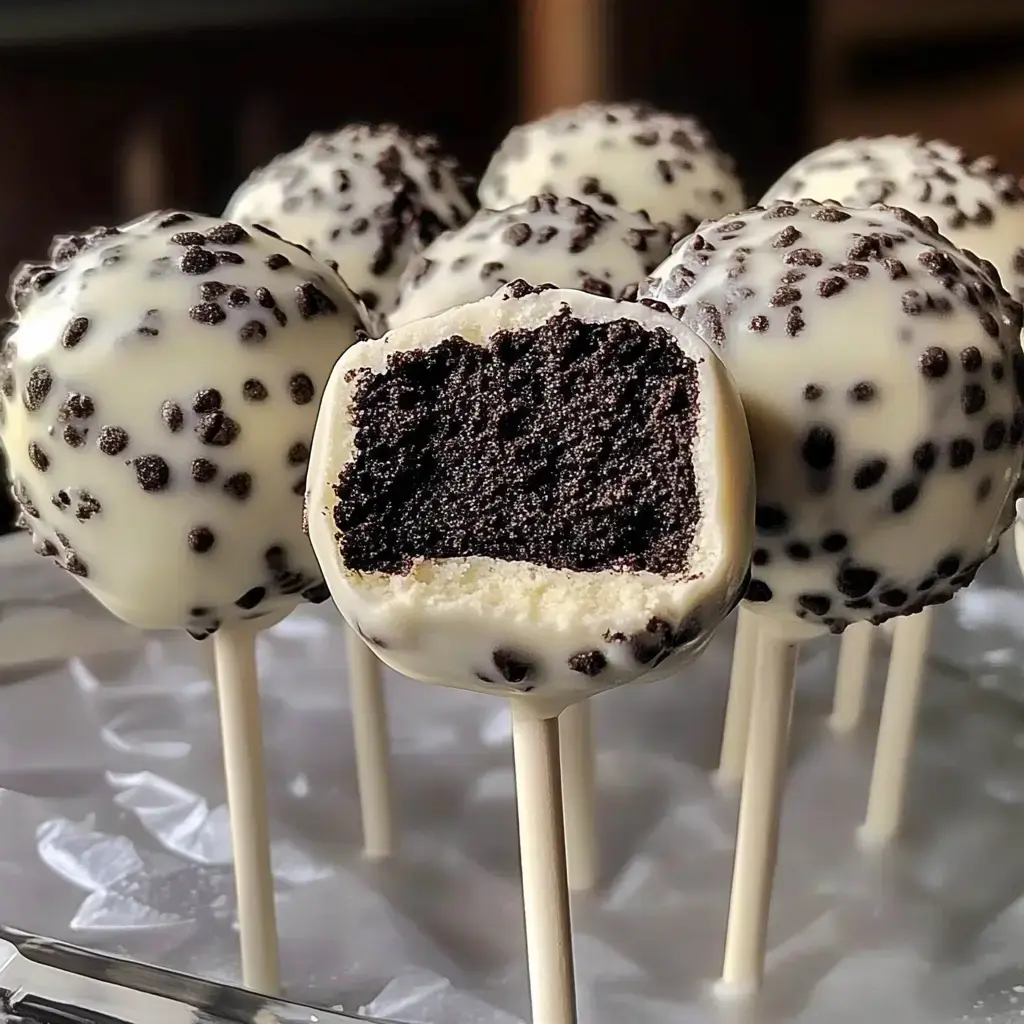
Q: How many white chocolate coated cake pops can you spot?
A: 7